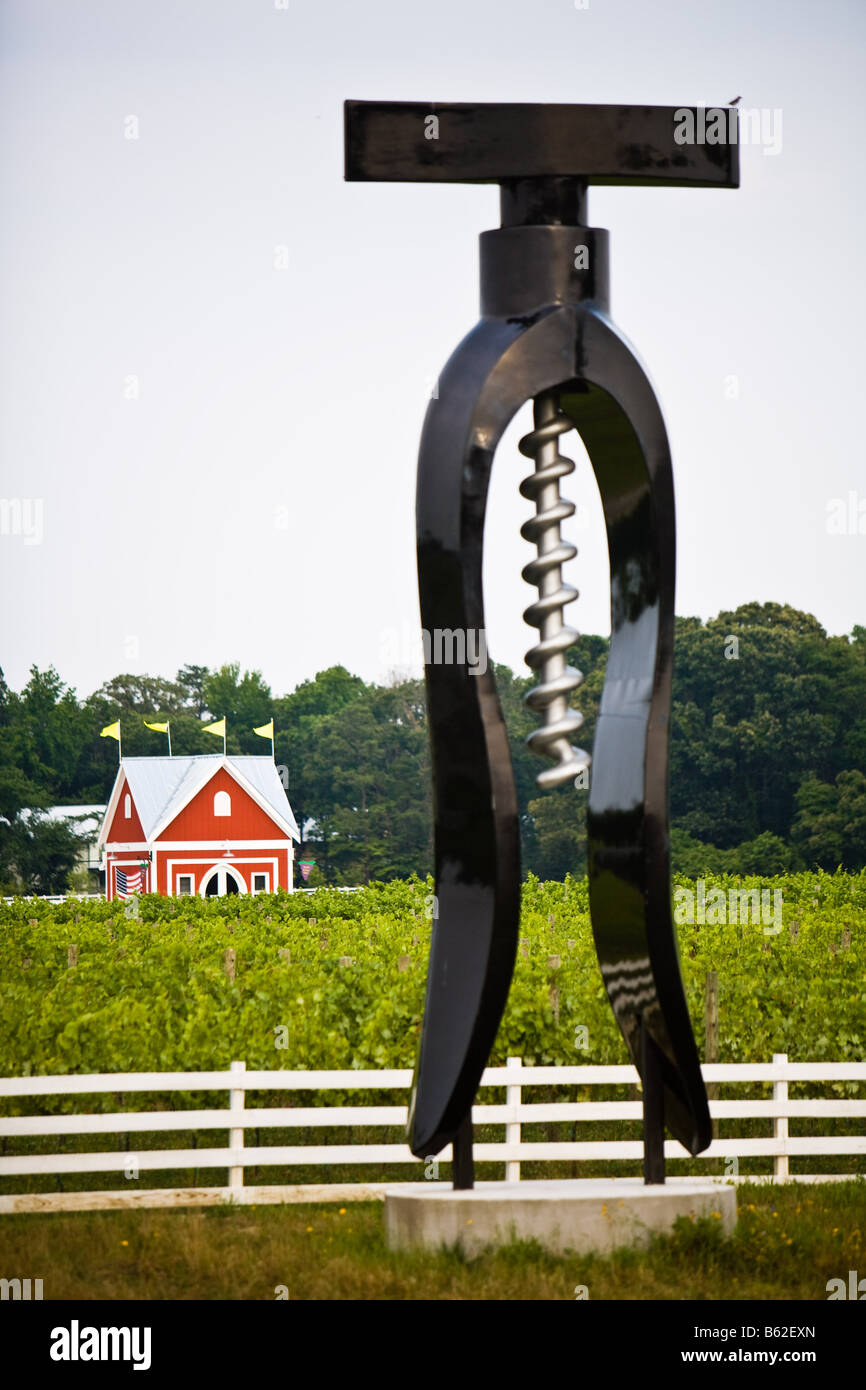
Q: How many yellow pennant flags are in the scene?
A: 4